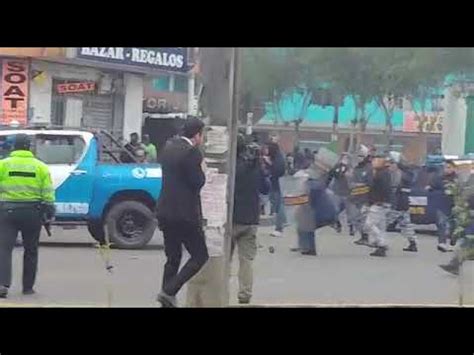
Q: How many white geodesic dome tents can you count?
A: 0